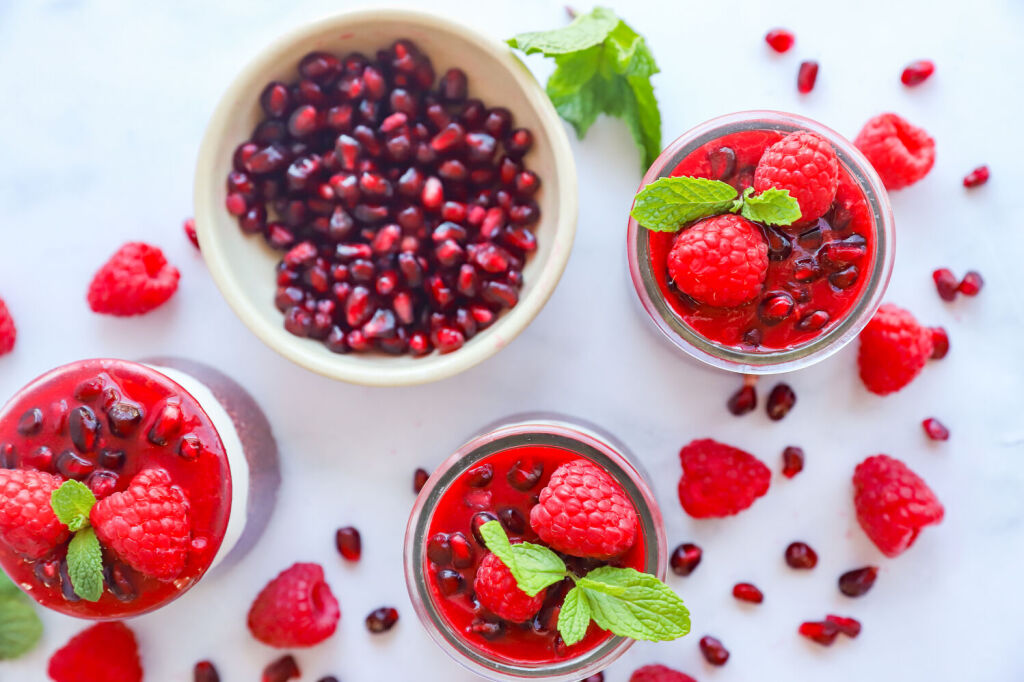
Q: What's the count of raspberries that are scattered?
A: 9